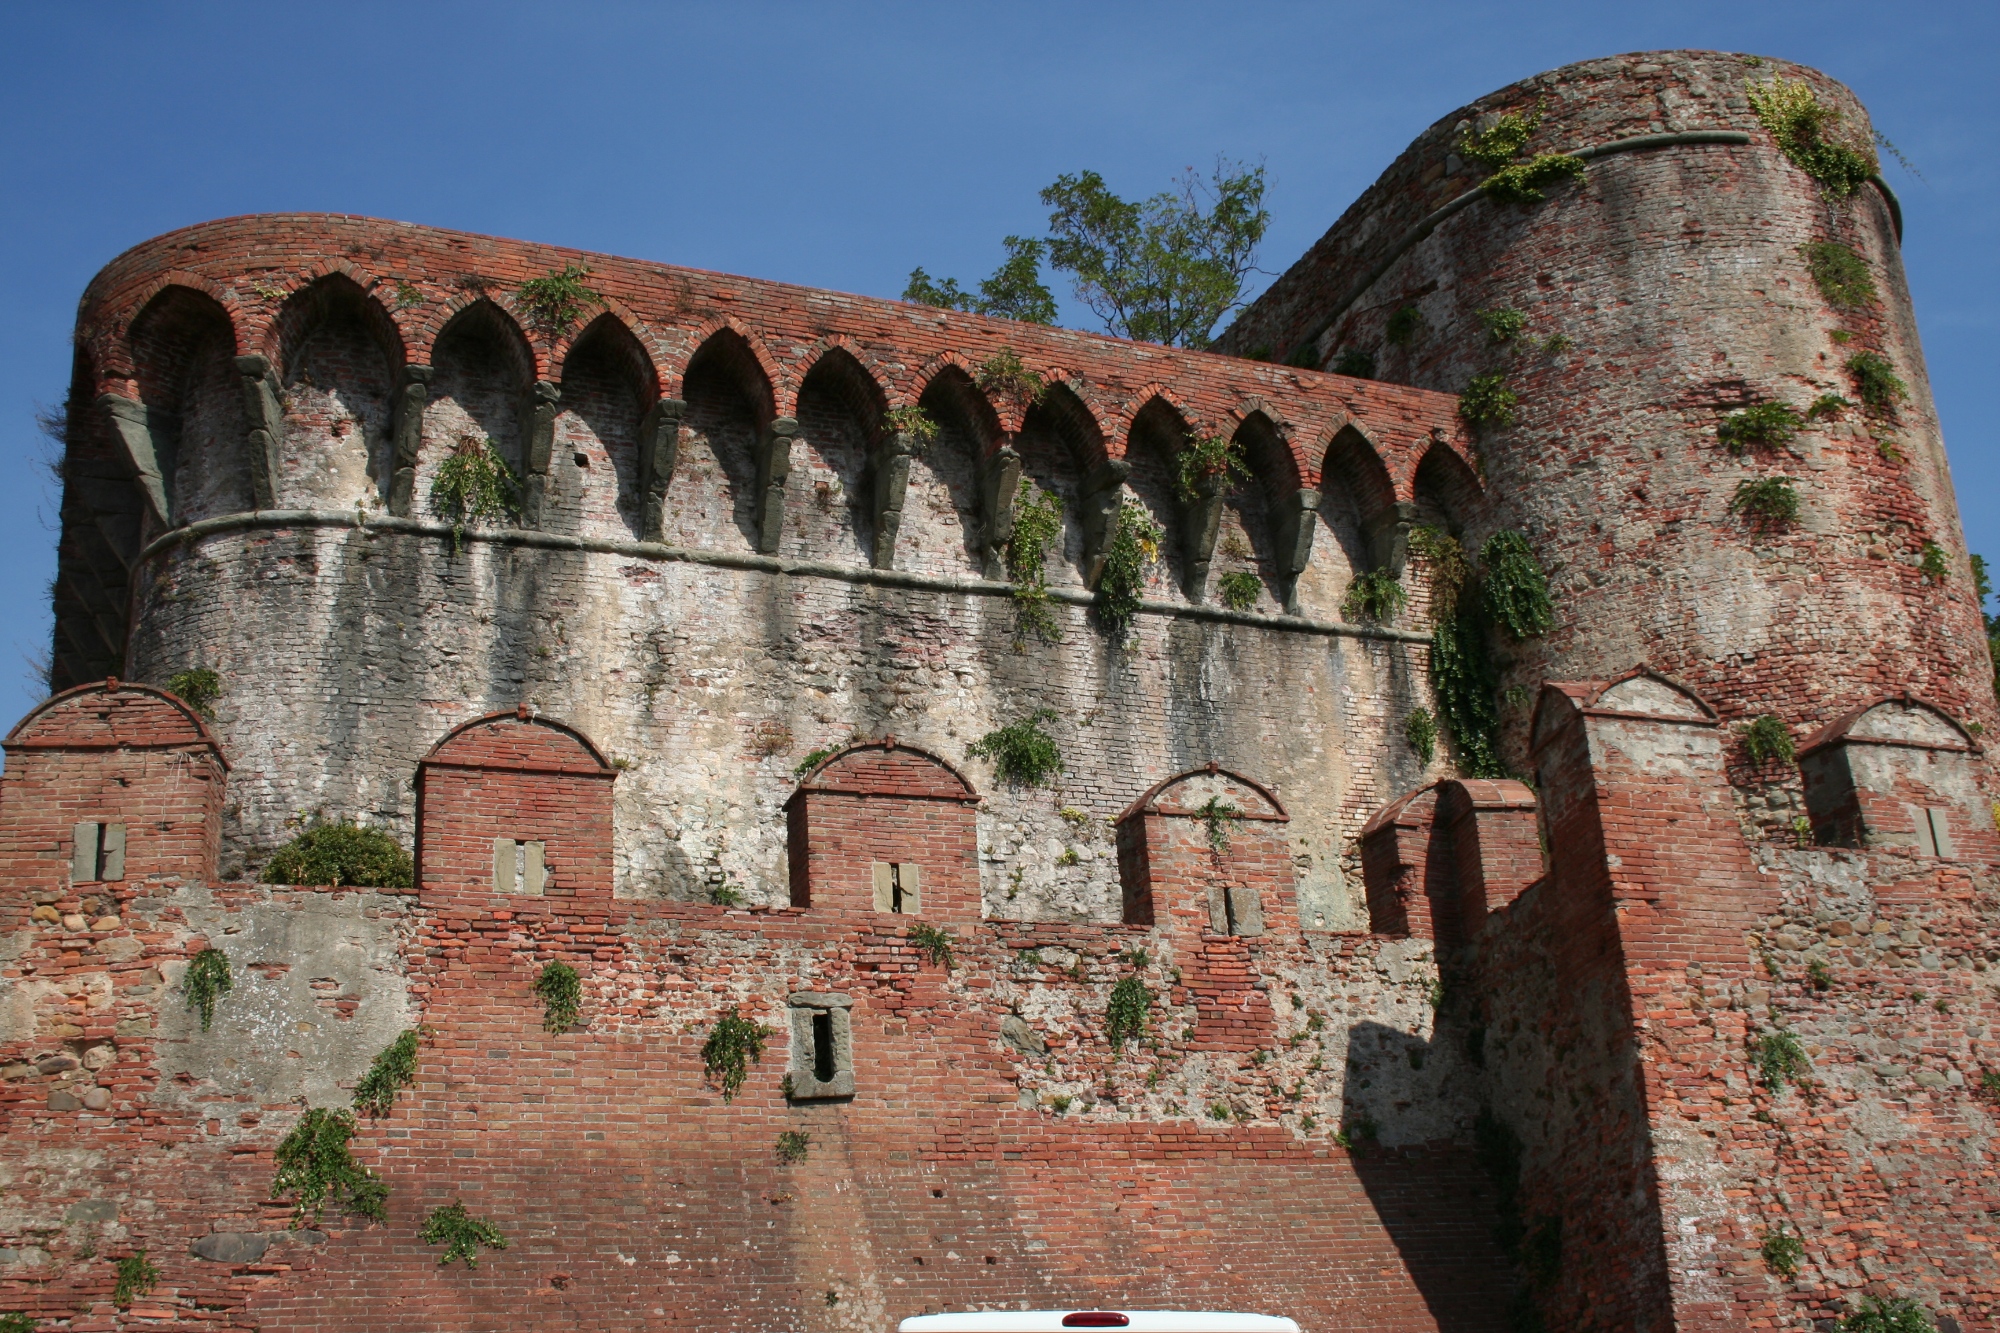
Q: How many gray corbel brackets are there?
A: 12